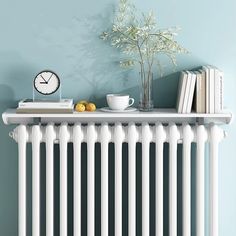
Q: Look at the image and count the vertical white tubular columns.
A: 15